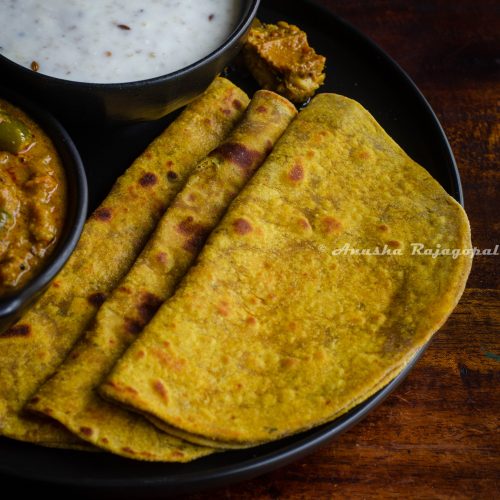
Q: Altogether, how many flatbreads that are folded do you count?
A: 3